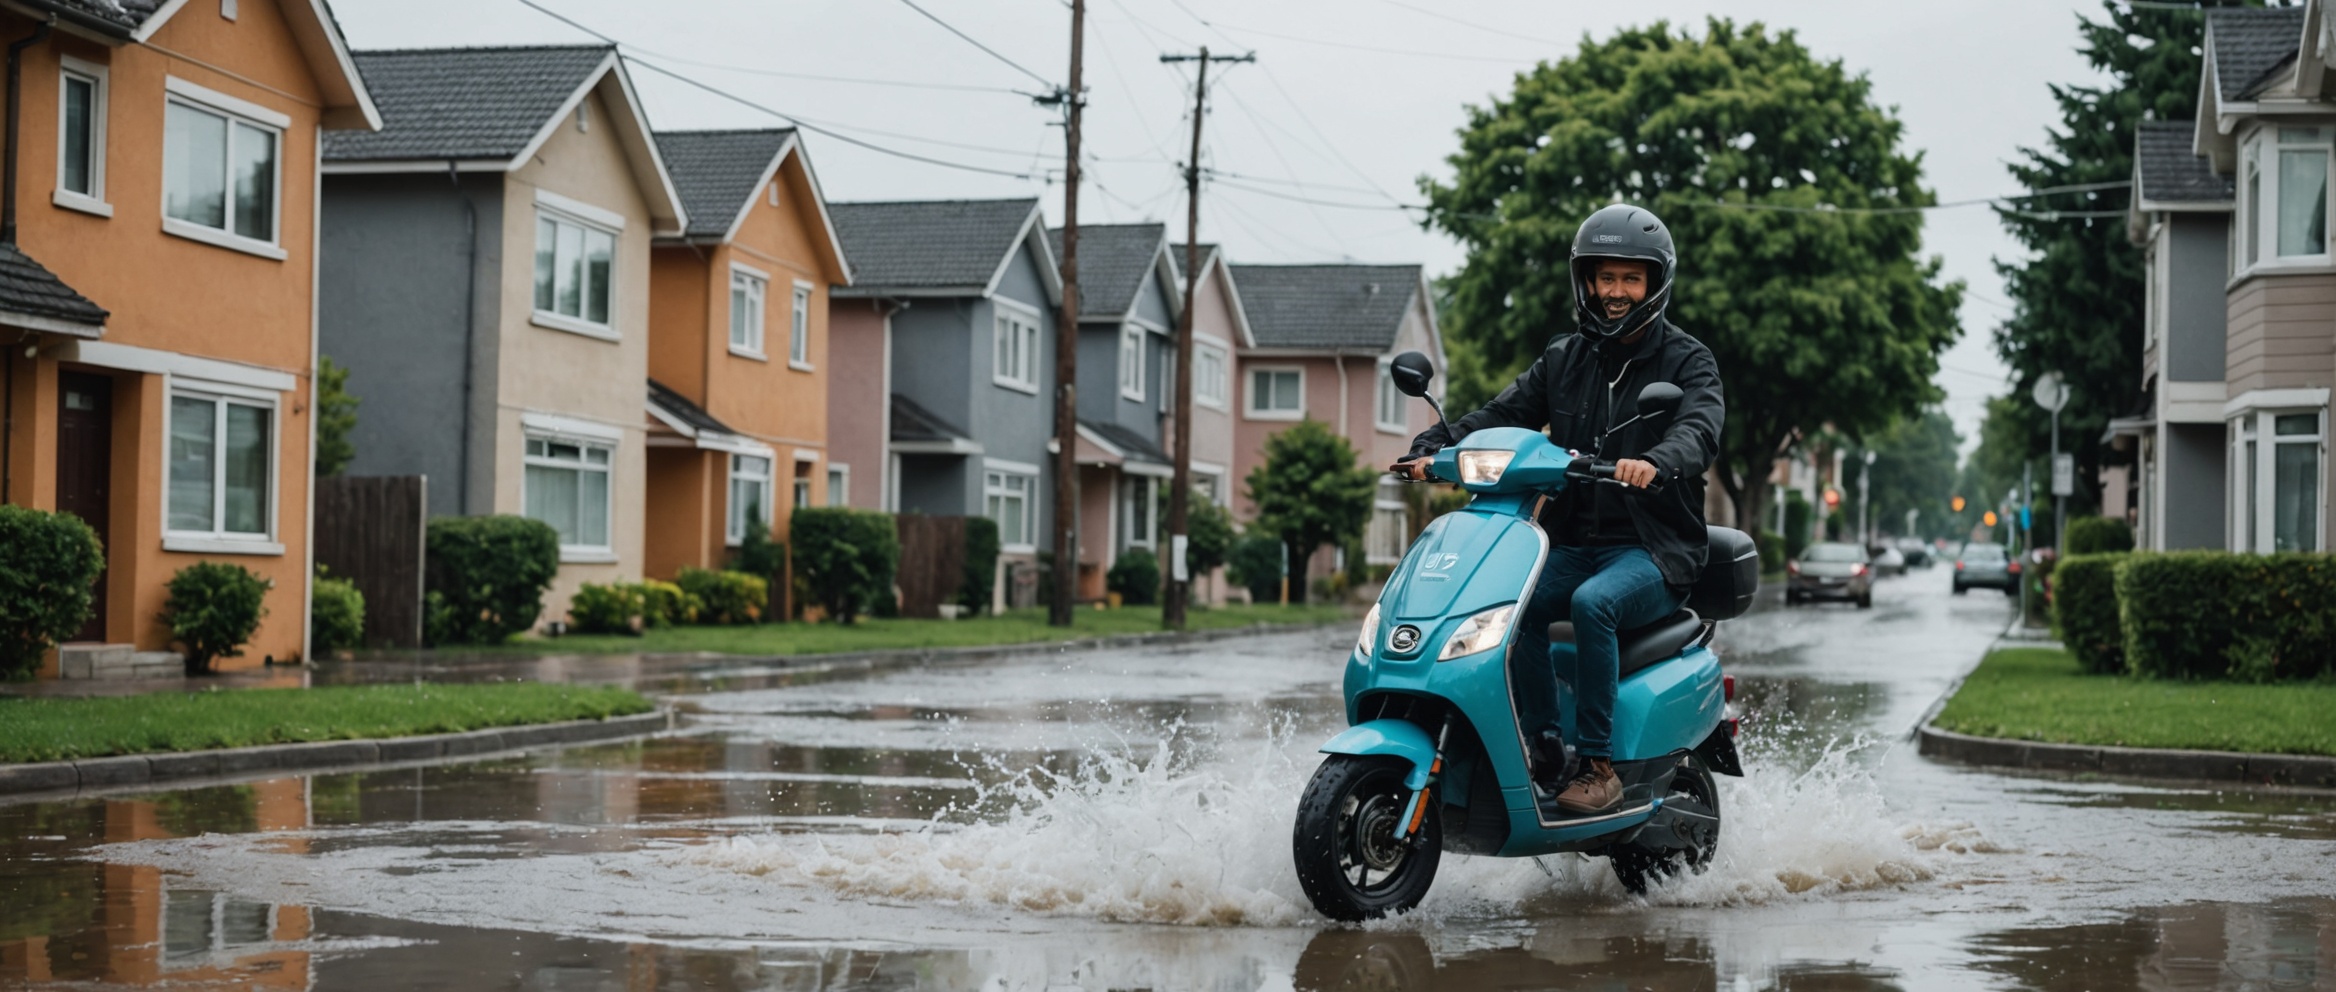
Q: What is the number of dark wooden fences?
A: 2